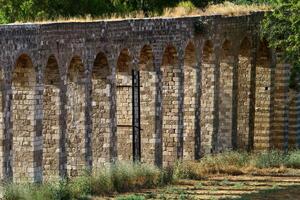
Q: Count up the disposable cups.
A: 0